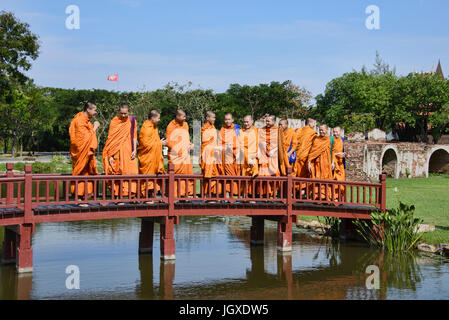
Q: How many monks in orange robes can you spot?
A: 12